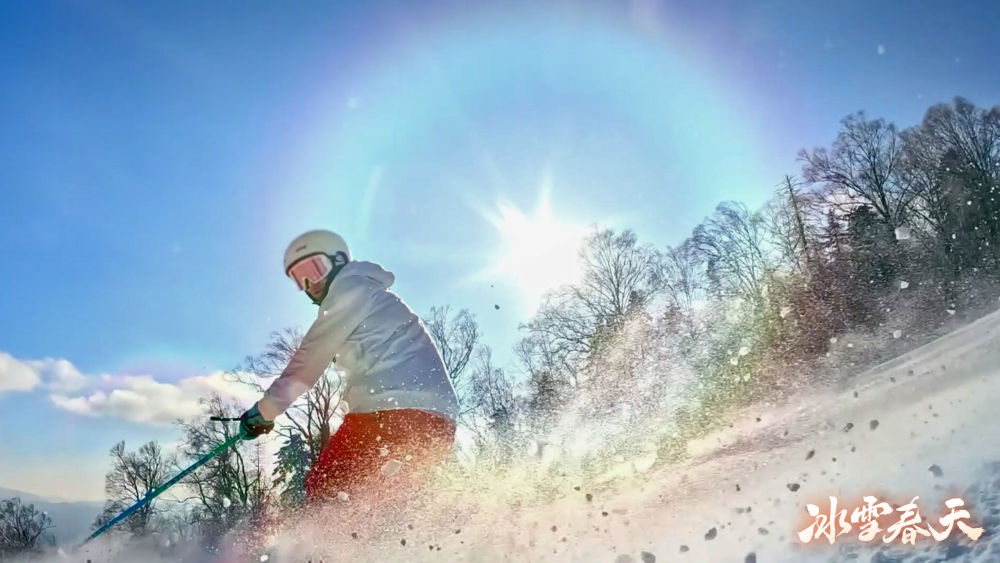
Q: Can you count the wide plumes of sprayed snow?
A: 1